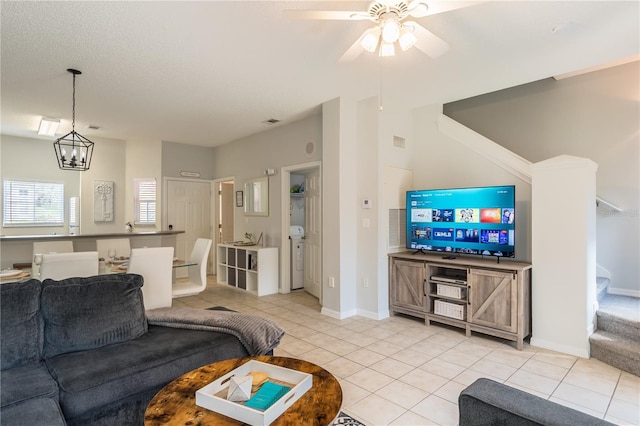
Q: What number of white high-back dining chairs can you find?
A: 5